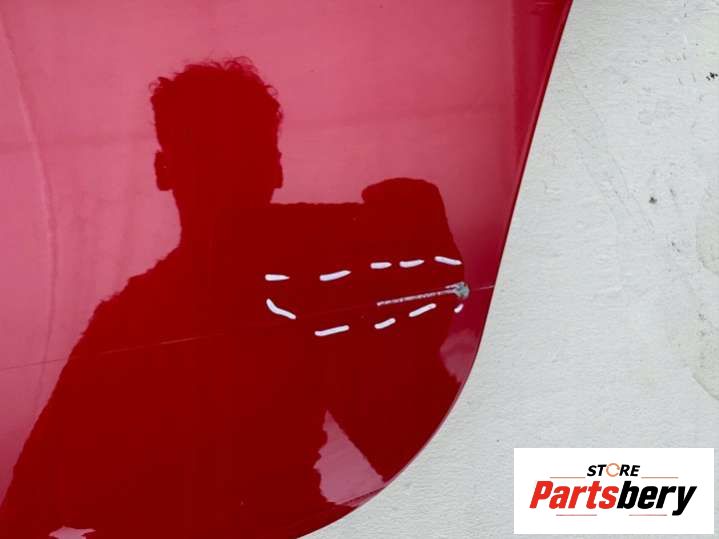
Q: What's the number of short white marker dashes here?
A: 10